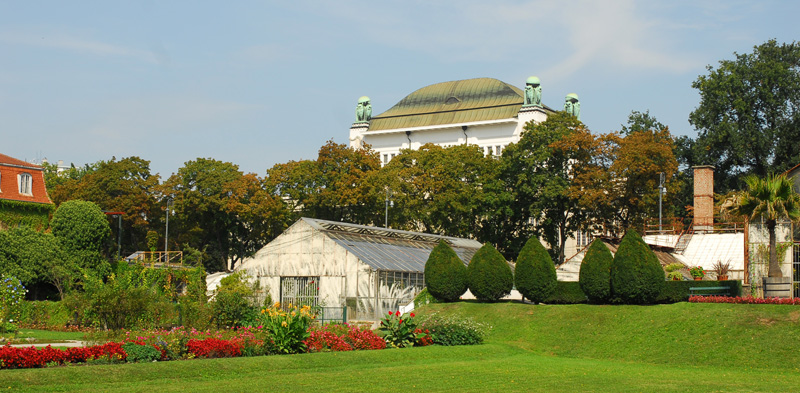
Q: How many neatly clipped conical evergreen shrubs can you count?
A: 5